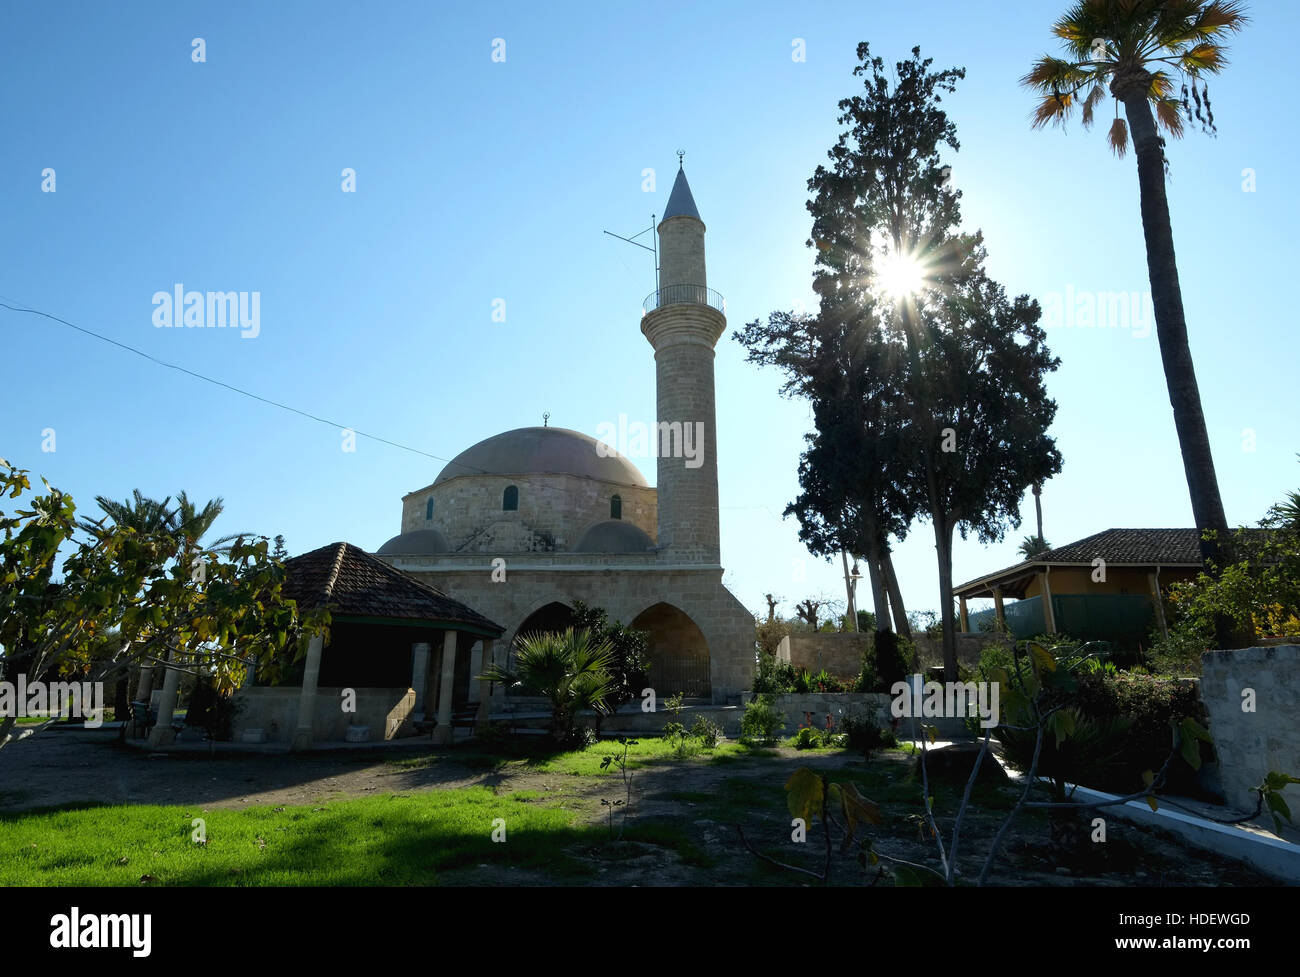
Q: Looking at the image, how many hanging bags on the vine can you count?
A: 0